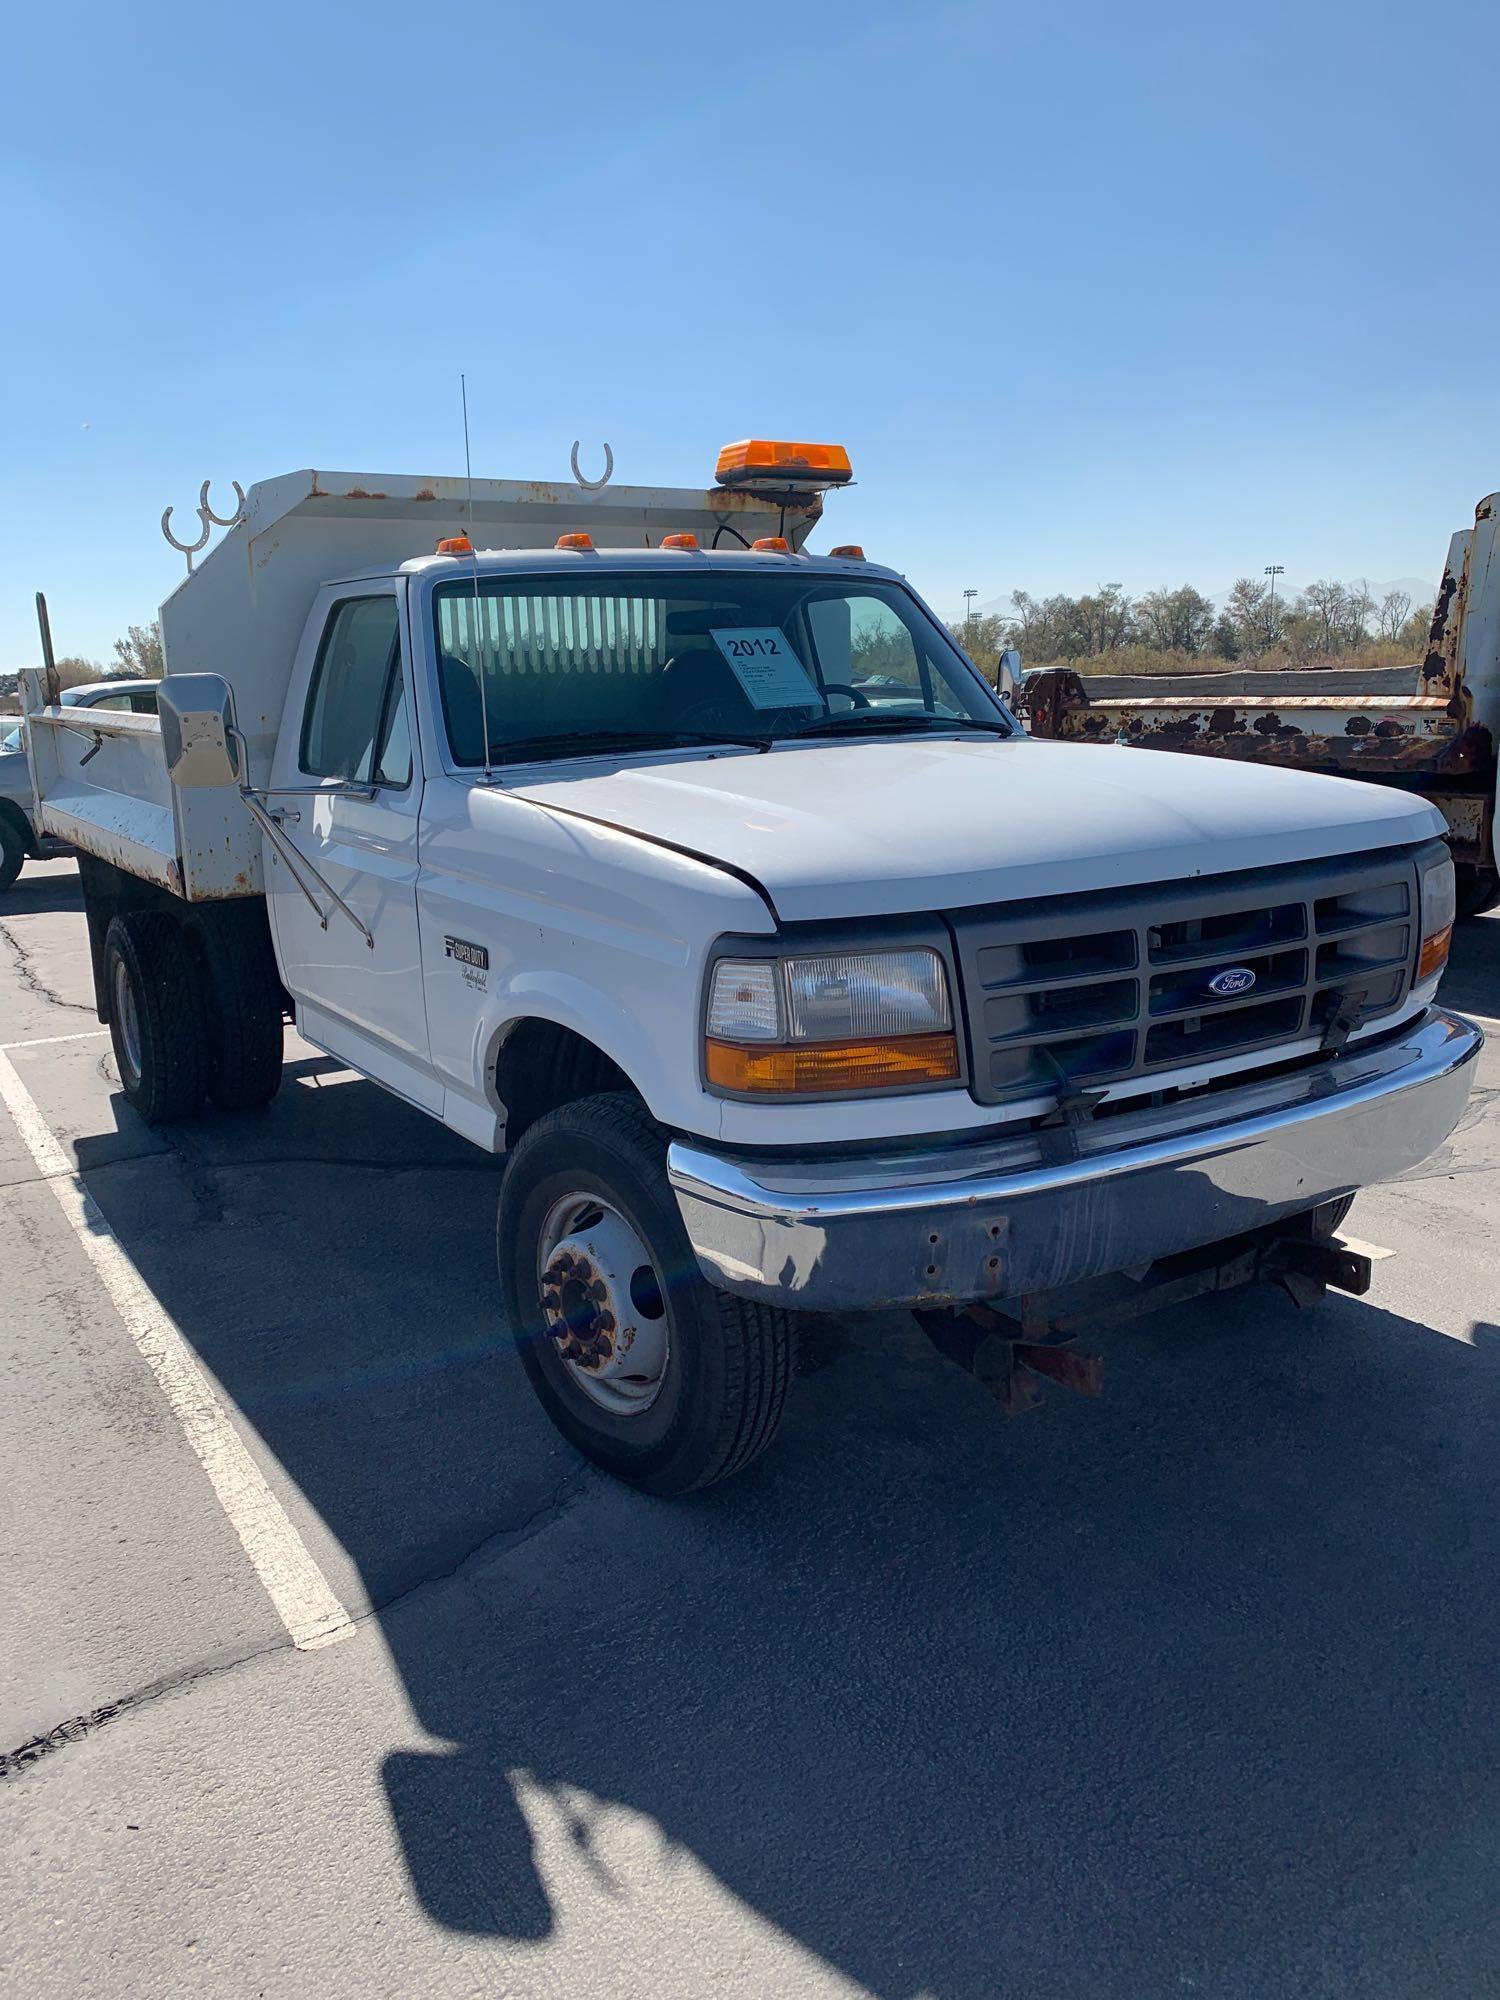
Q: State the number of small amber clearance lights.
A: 5